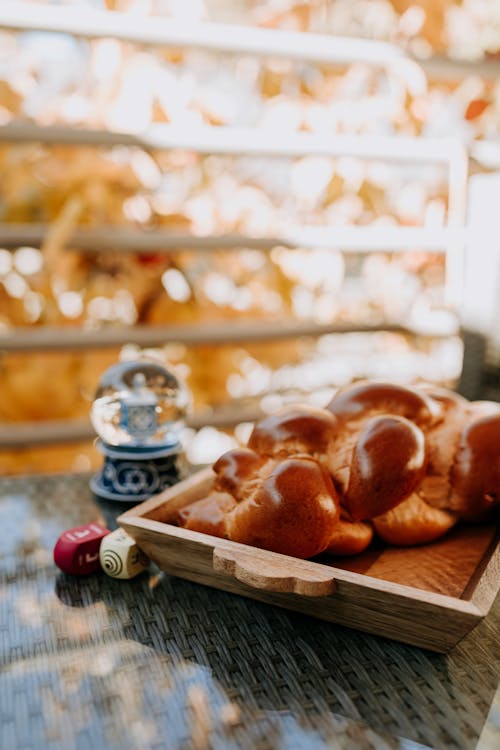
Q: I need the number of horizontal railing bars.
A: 5